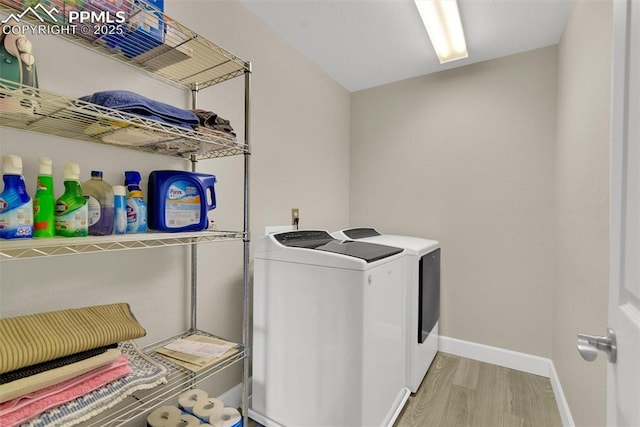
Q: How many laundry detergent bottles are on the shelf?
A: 1